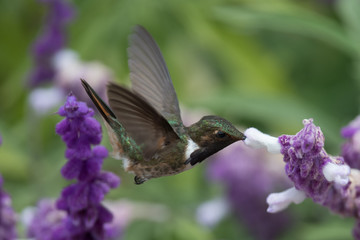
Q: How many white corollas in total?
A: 3